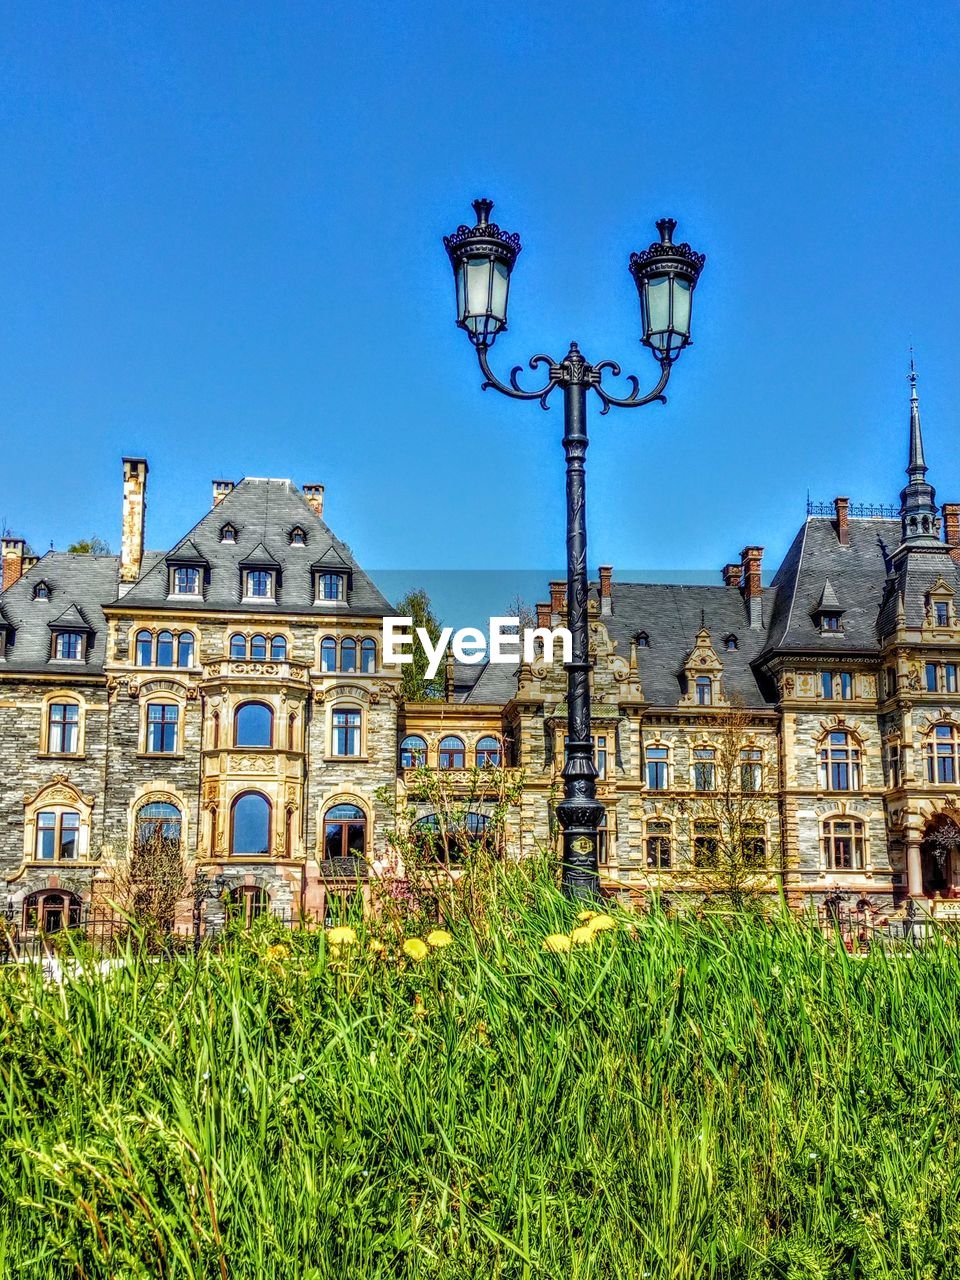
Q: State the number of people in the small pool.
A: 0